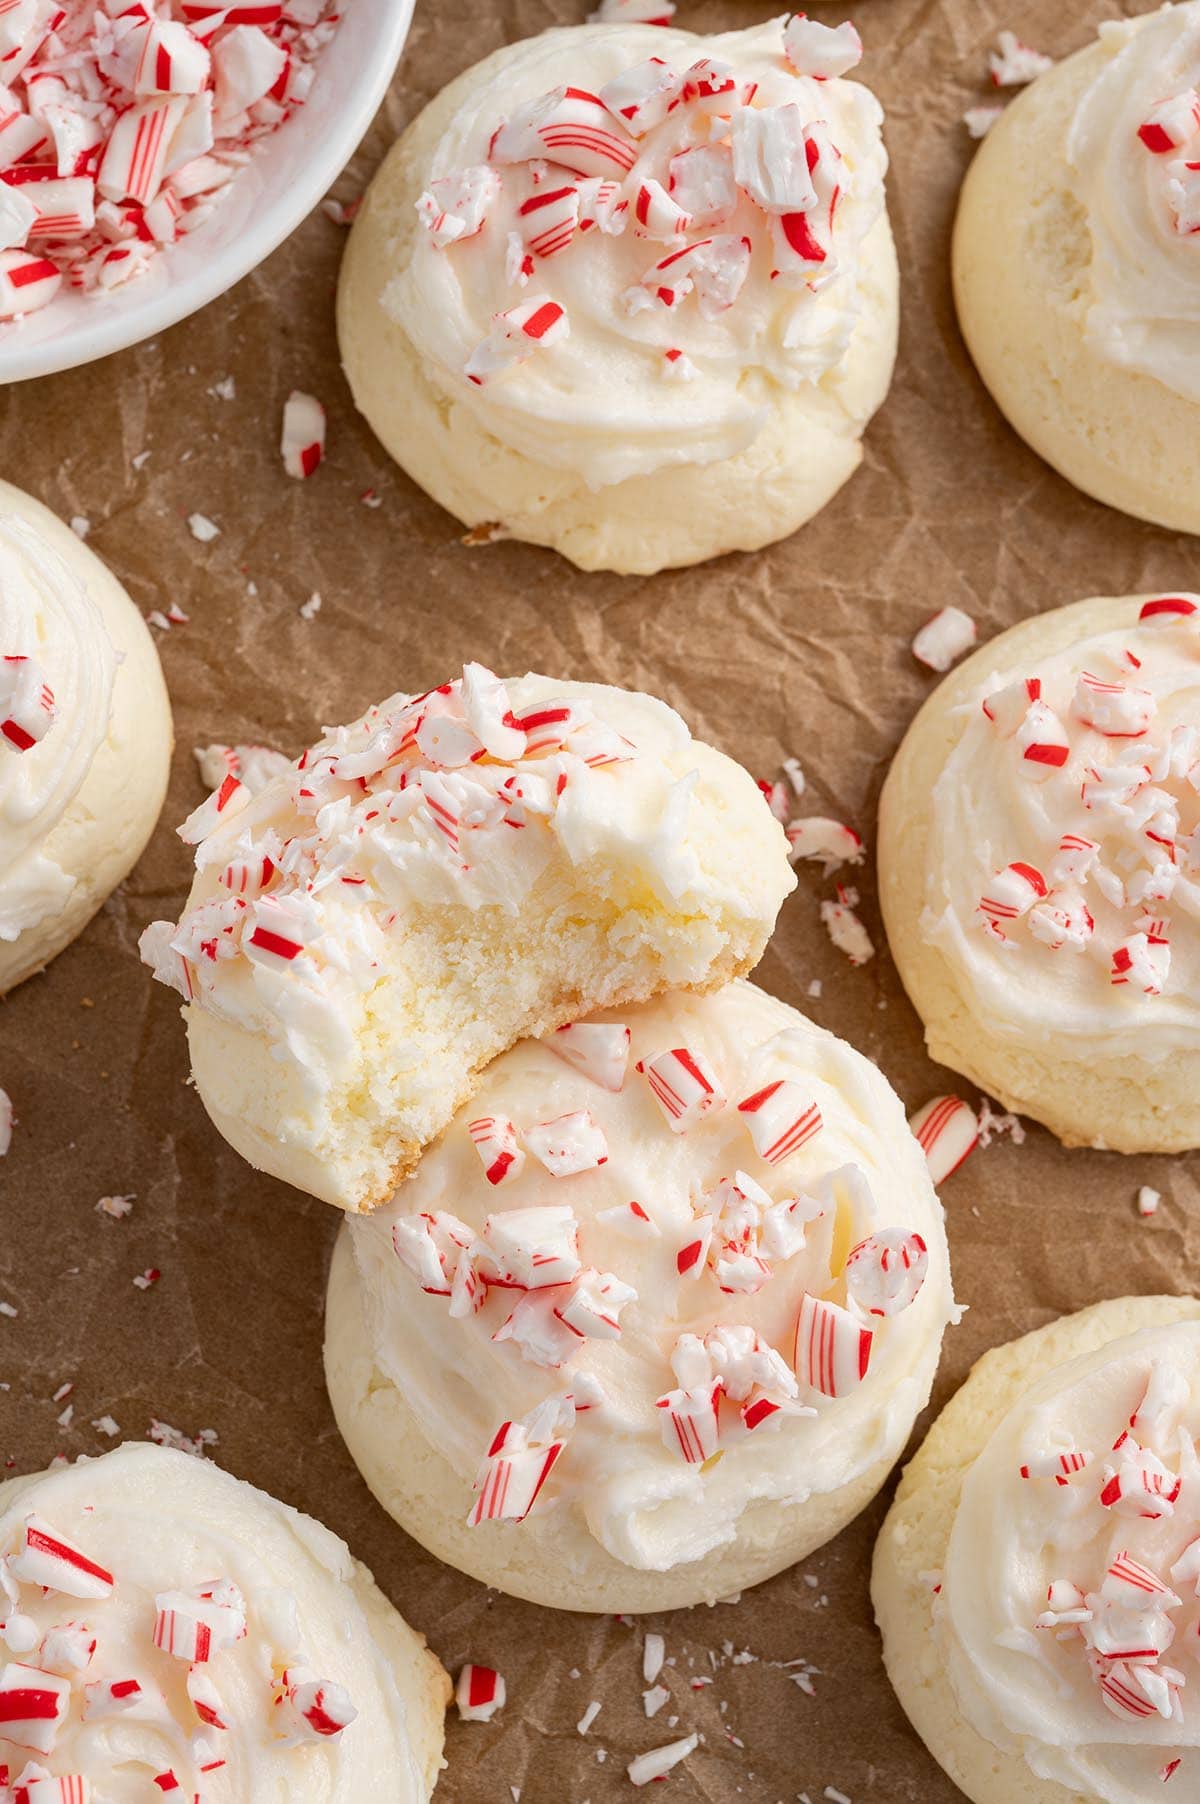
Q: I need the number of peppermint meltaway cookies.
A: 8